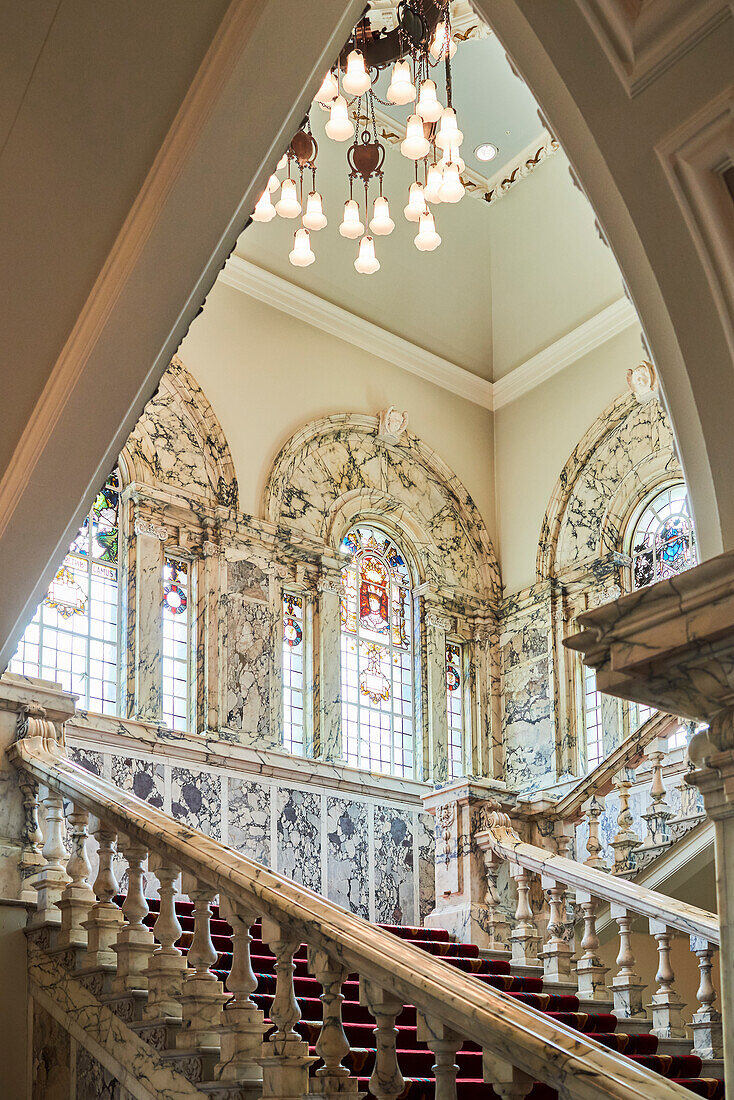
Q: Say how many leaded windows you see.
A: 7